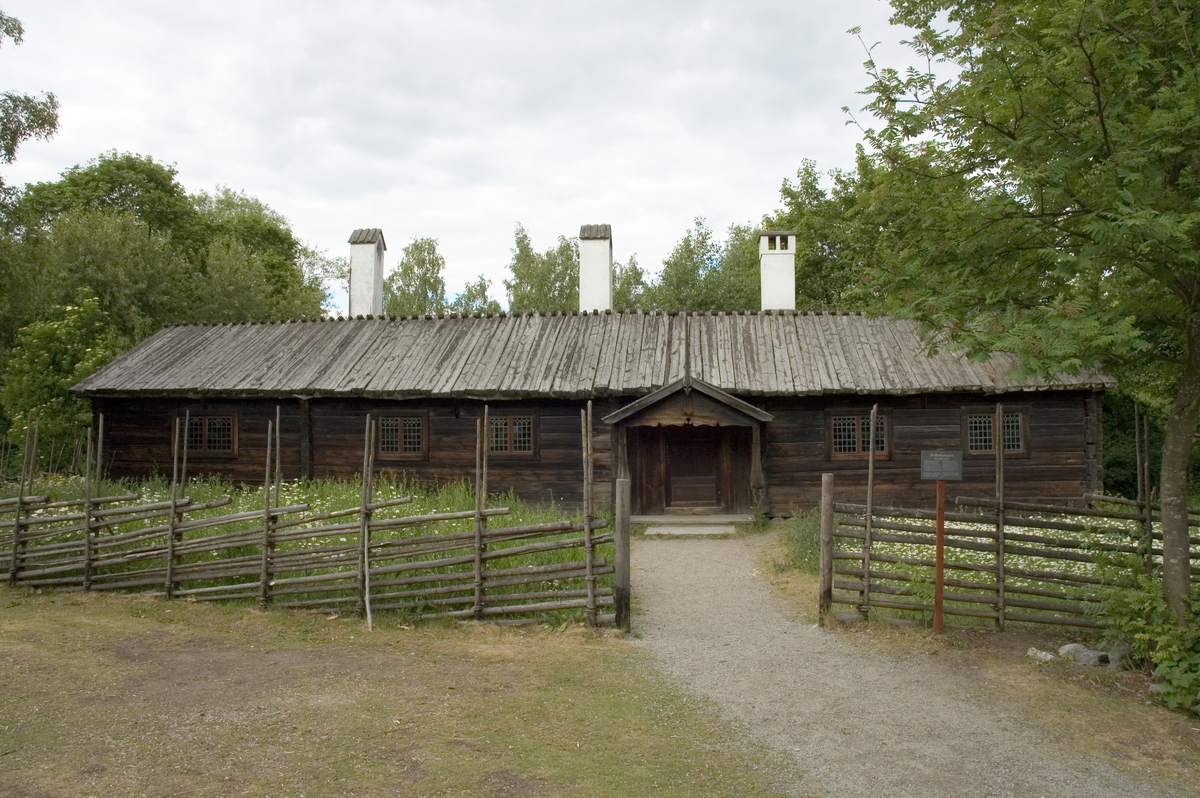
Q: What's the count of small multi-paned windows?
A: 5